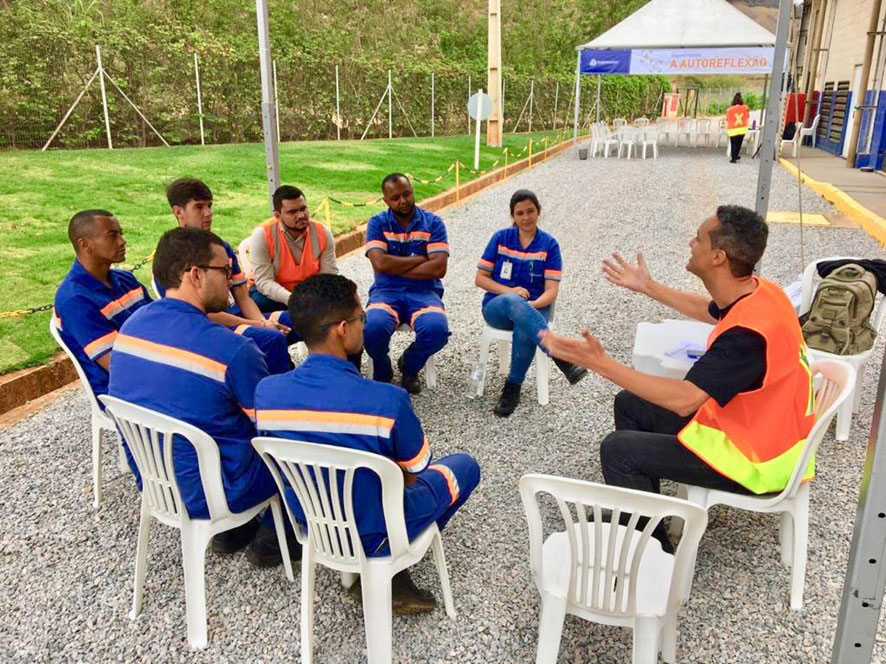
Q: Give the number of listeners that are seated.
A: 7